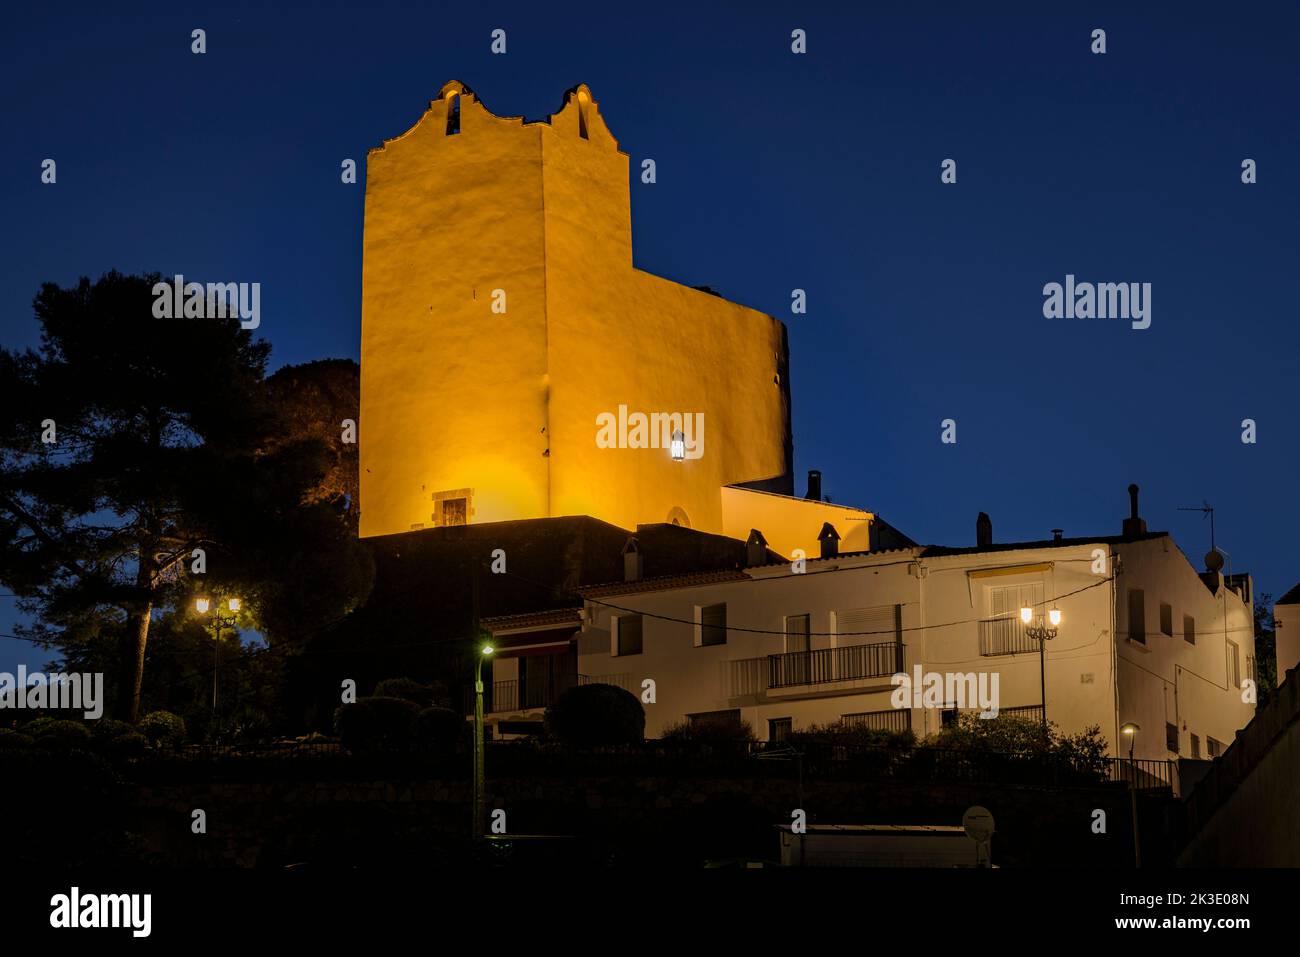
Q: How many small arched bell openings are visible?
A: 2